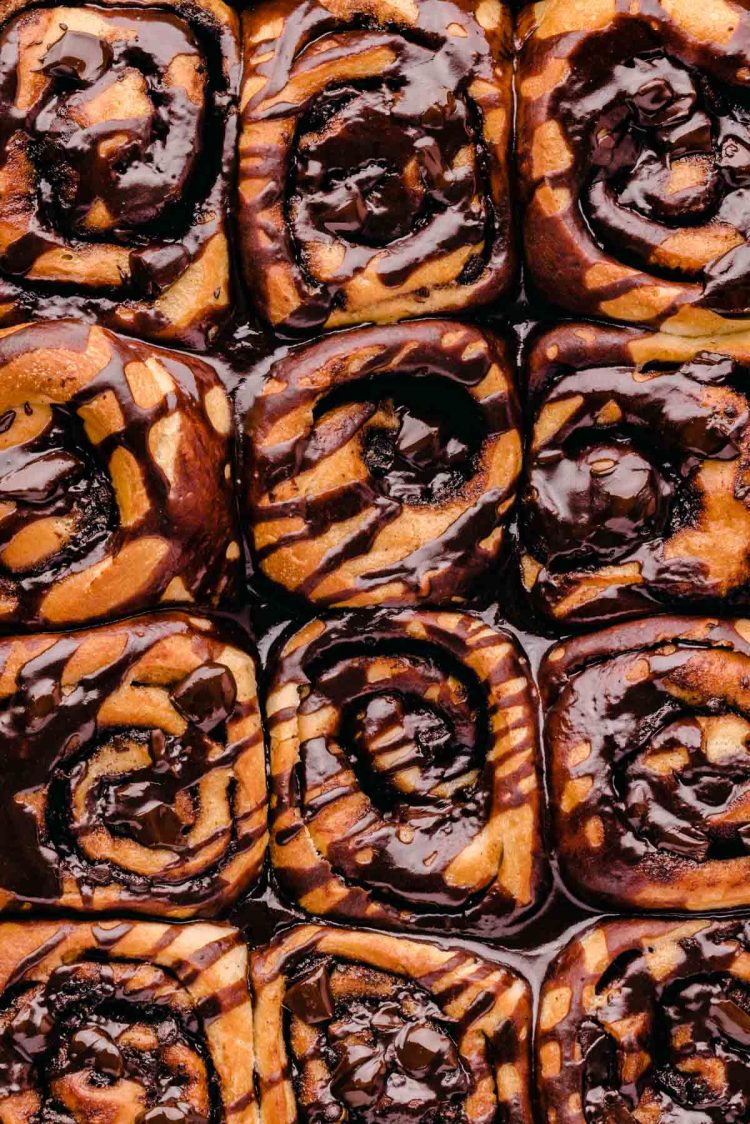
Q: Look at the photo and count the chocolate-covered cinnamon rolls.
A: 12